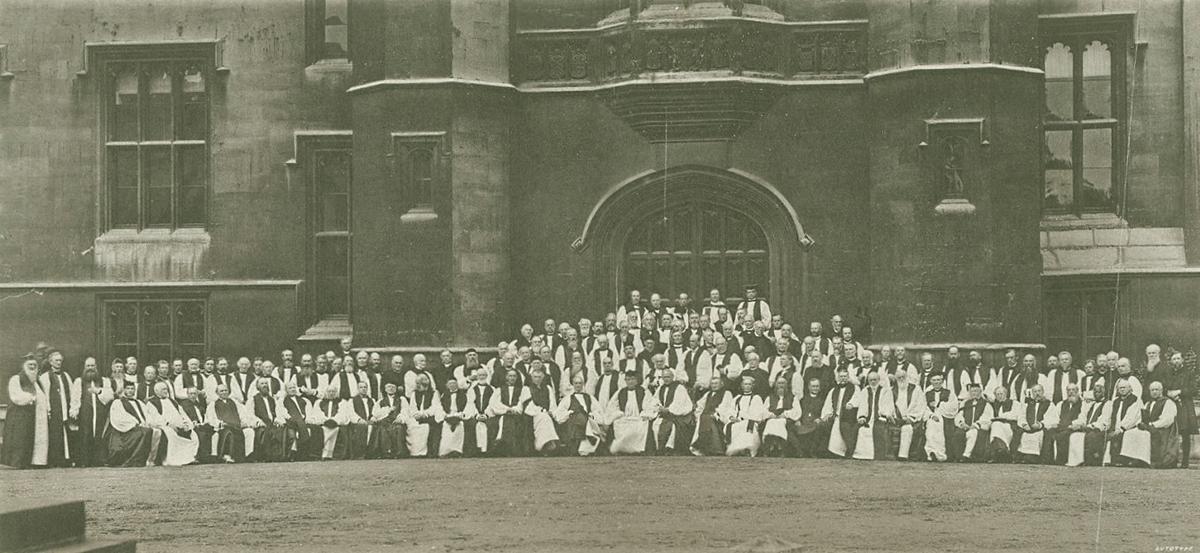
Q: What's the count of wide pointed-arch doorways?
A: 1